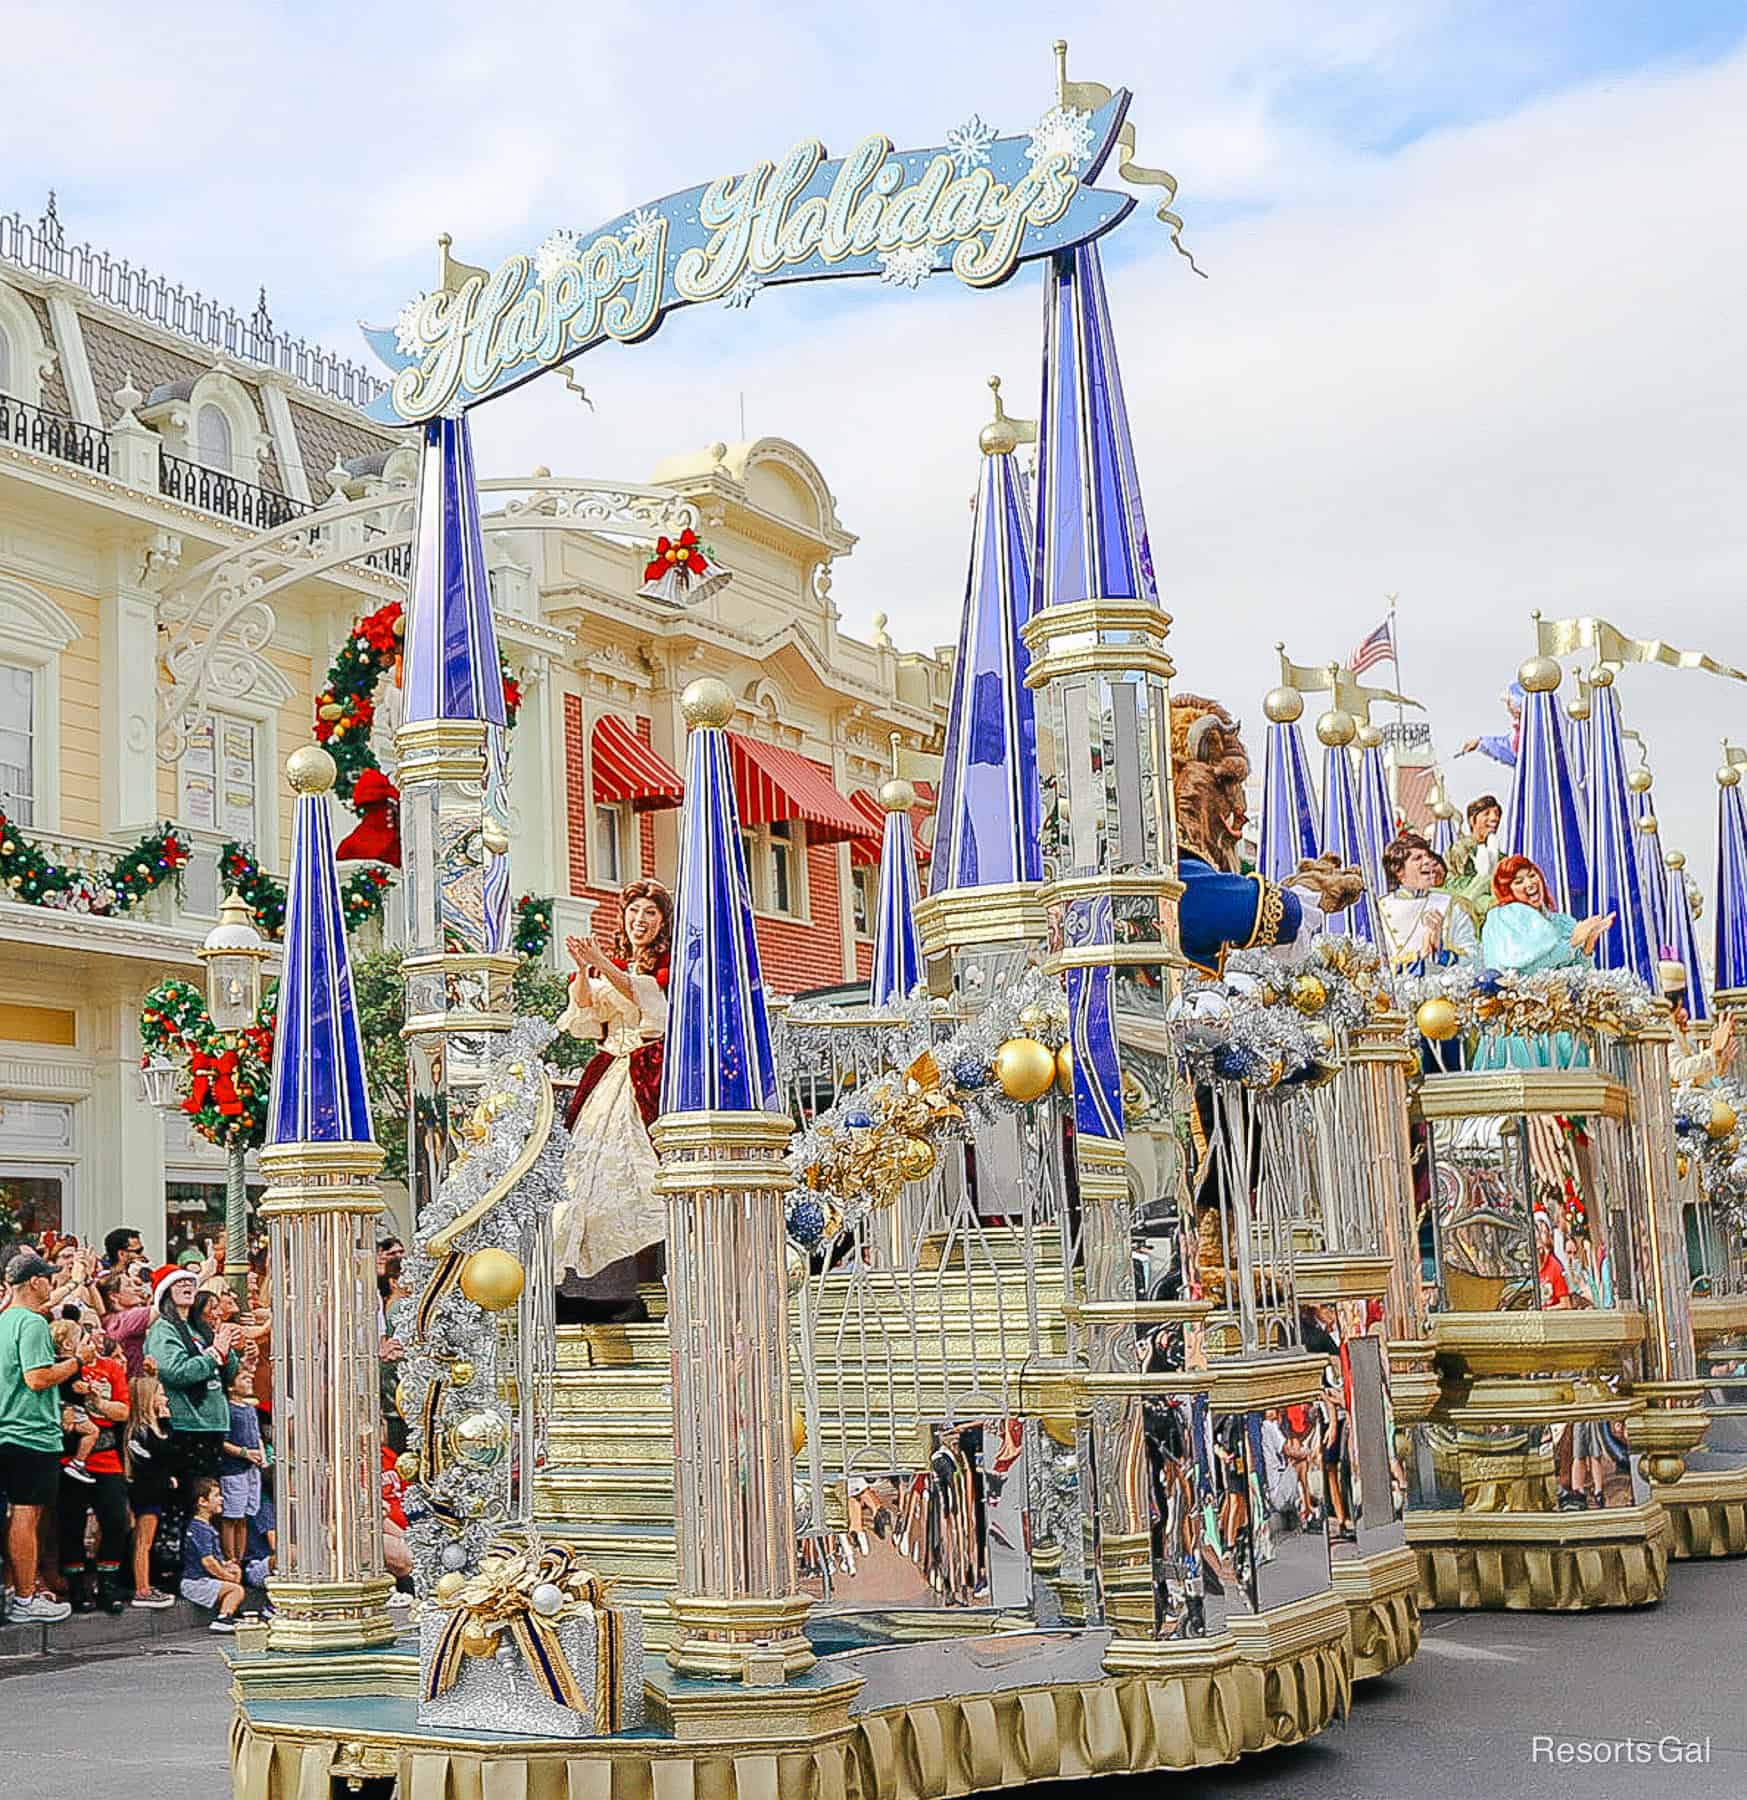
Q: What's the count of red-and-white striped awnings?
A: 3